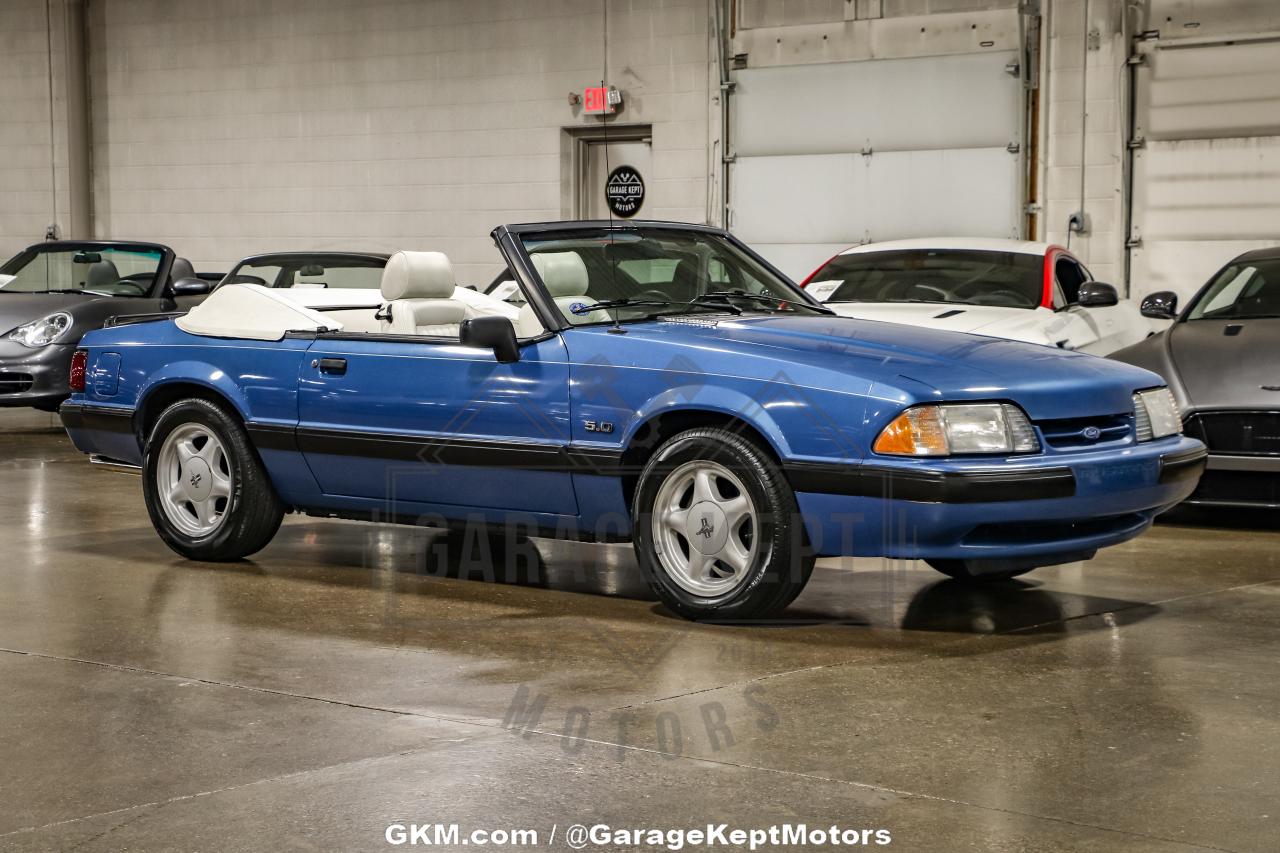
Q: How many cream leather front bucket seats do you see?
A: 2